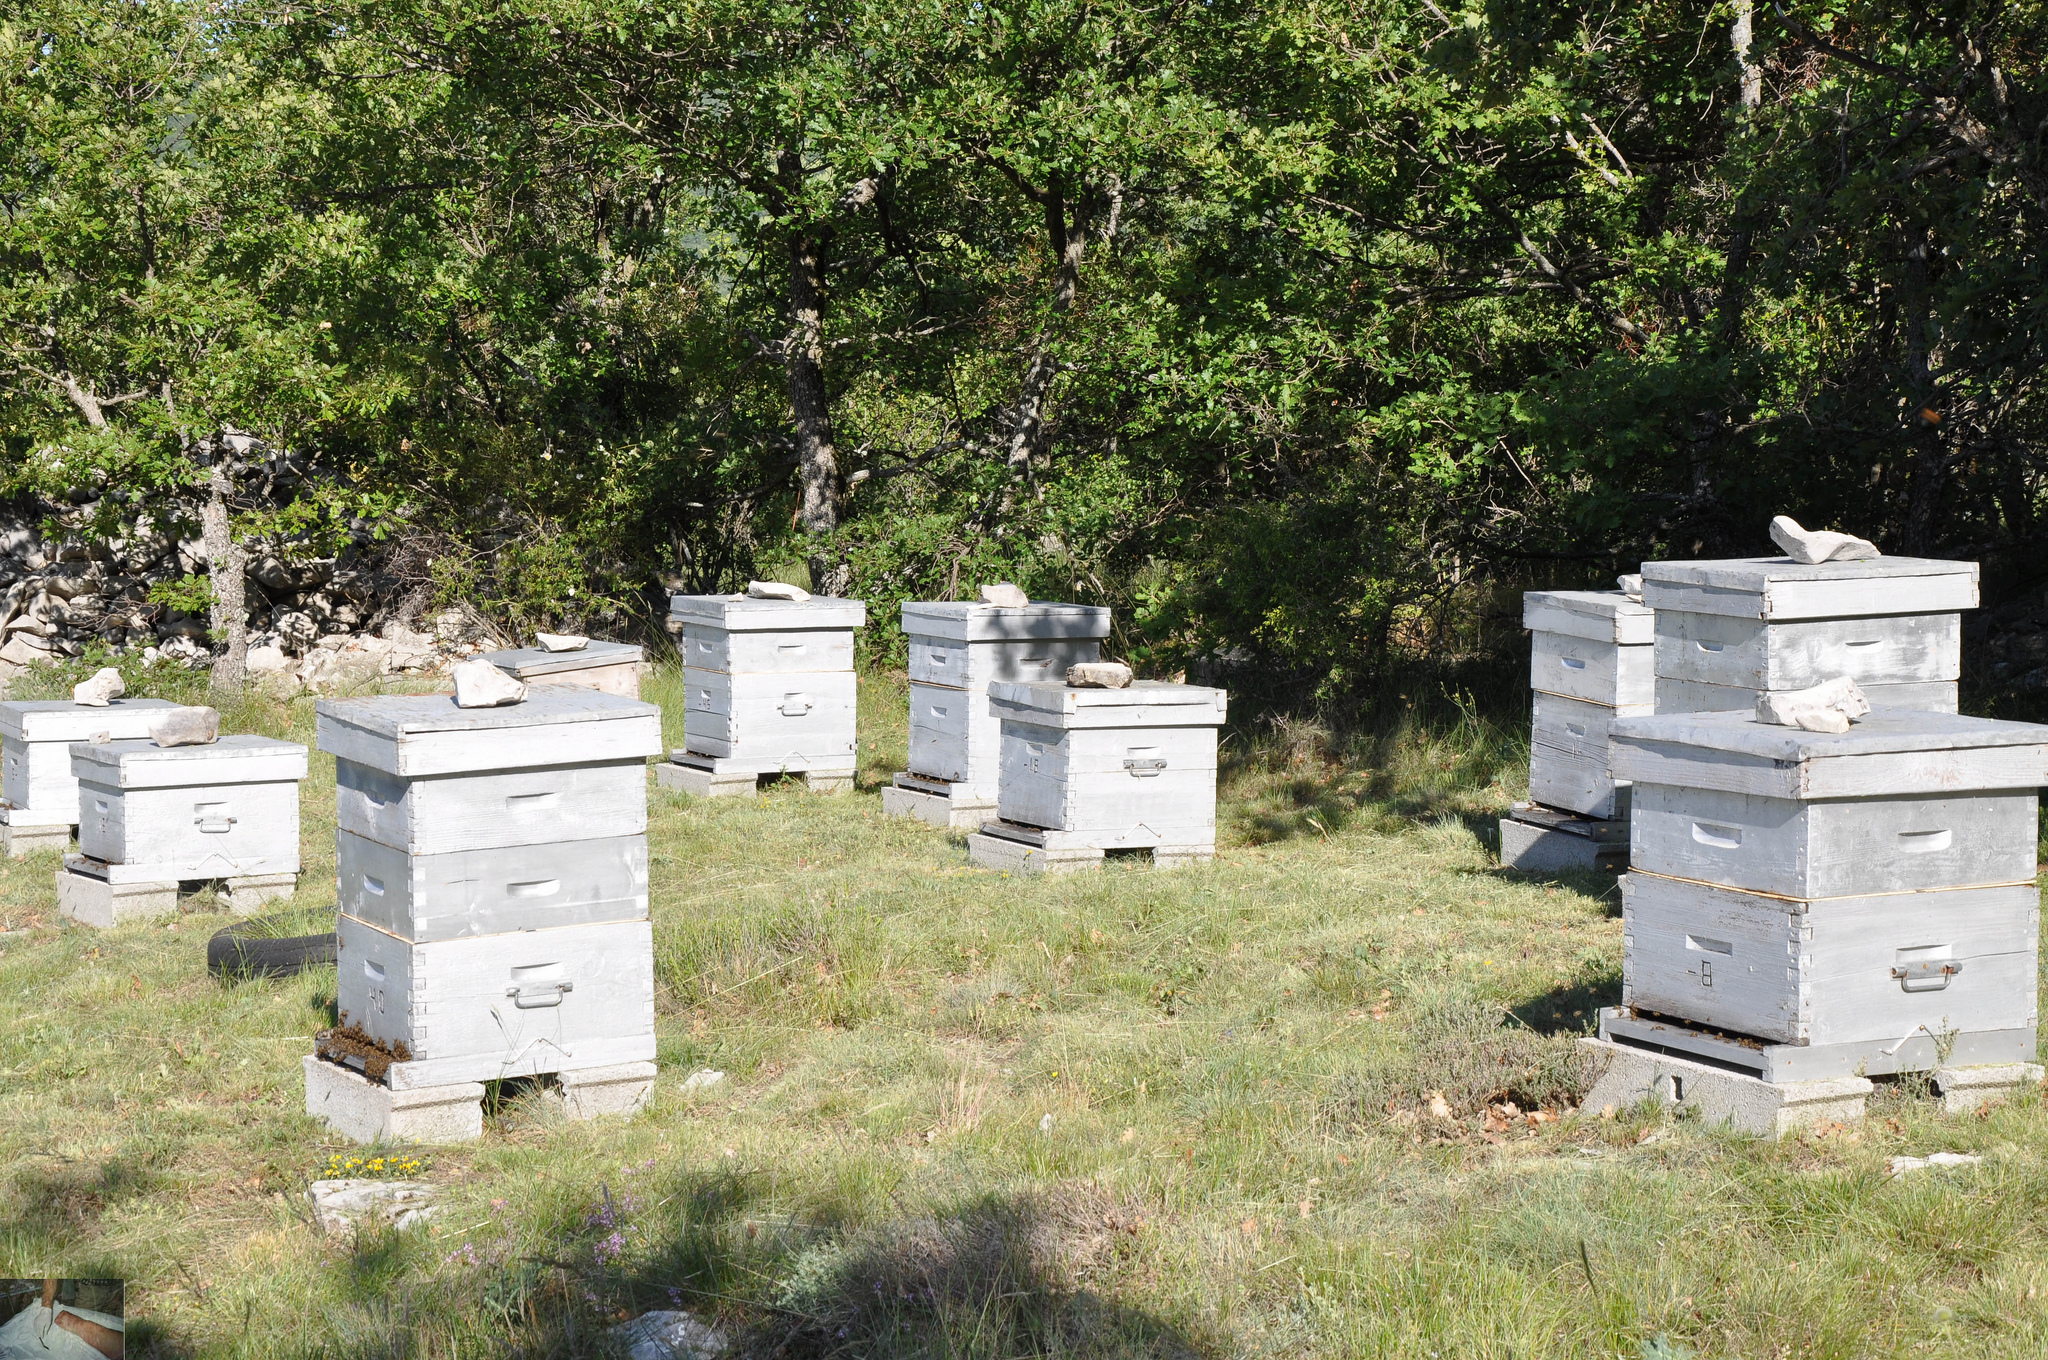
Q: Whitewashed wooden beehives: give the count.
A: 10